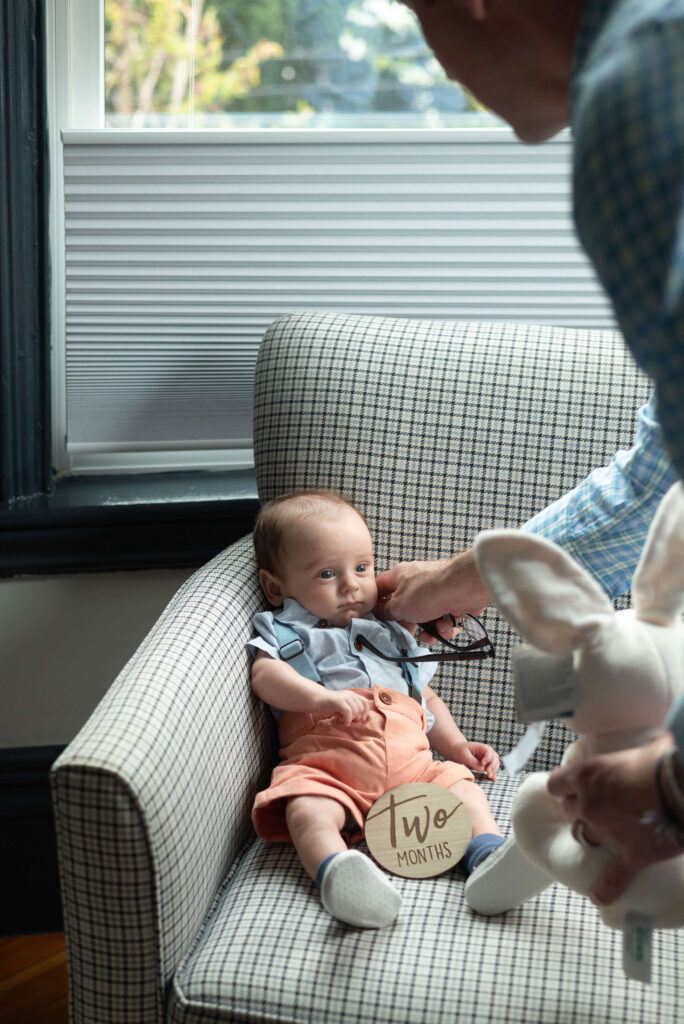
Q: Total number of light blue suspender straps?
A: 2